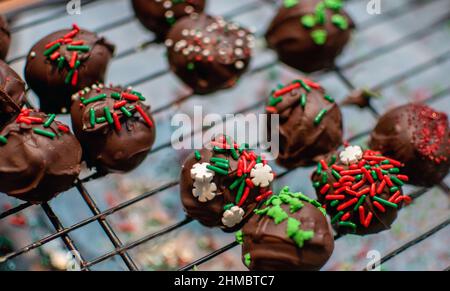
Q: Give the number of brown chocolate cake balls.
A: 13